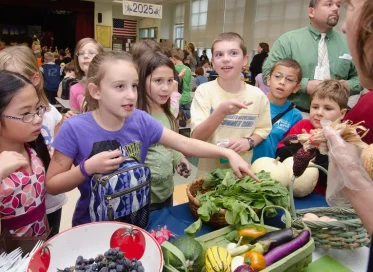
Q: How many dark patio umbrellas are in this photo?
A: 0